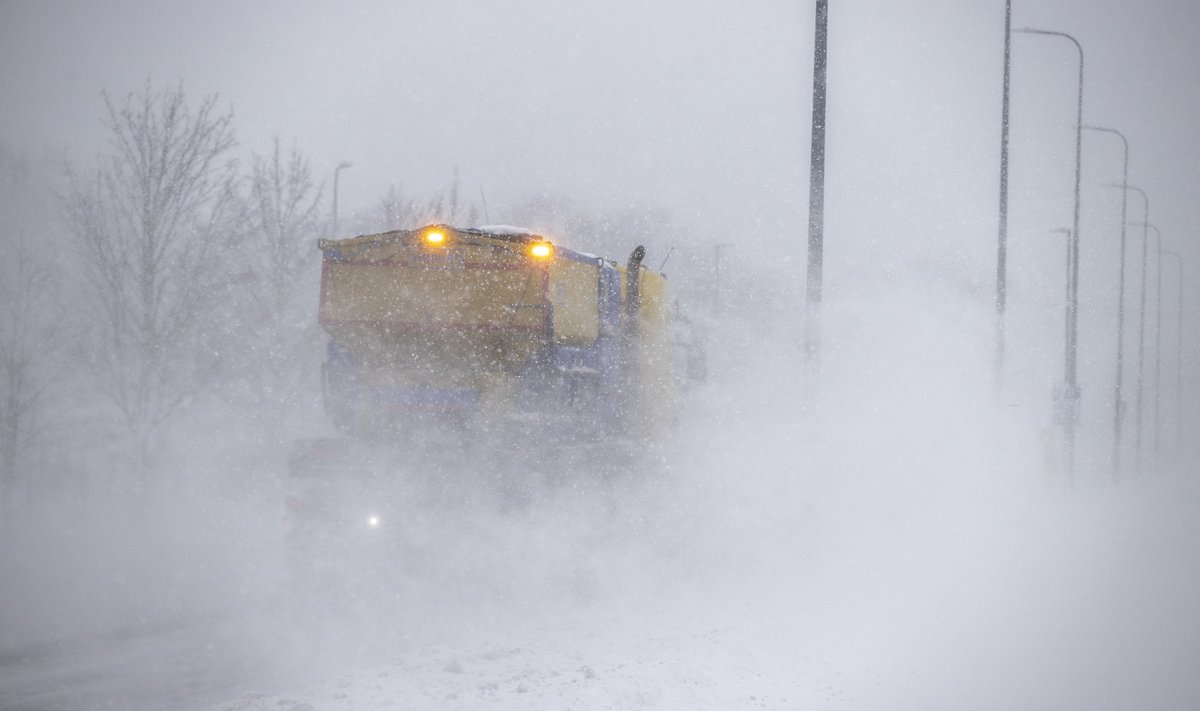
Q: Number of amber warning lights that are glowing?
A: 2